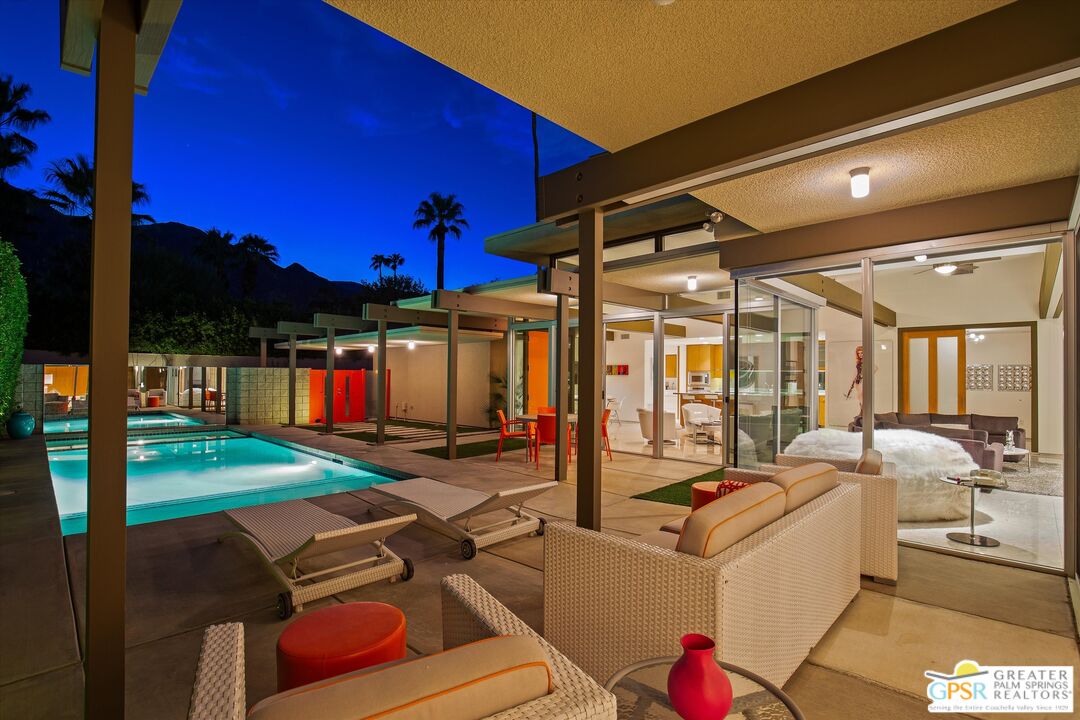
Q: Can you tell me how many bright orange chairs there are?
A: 4